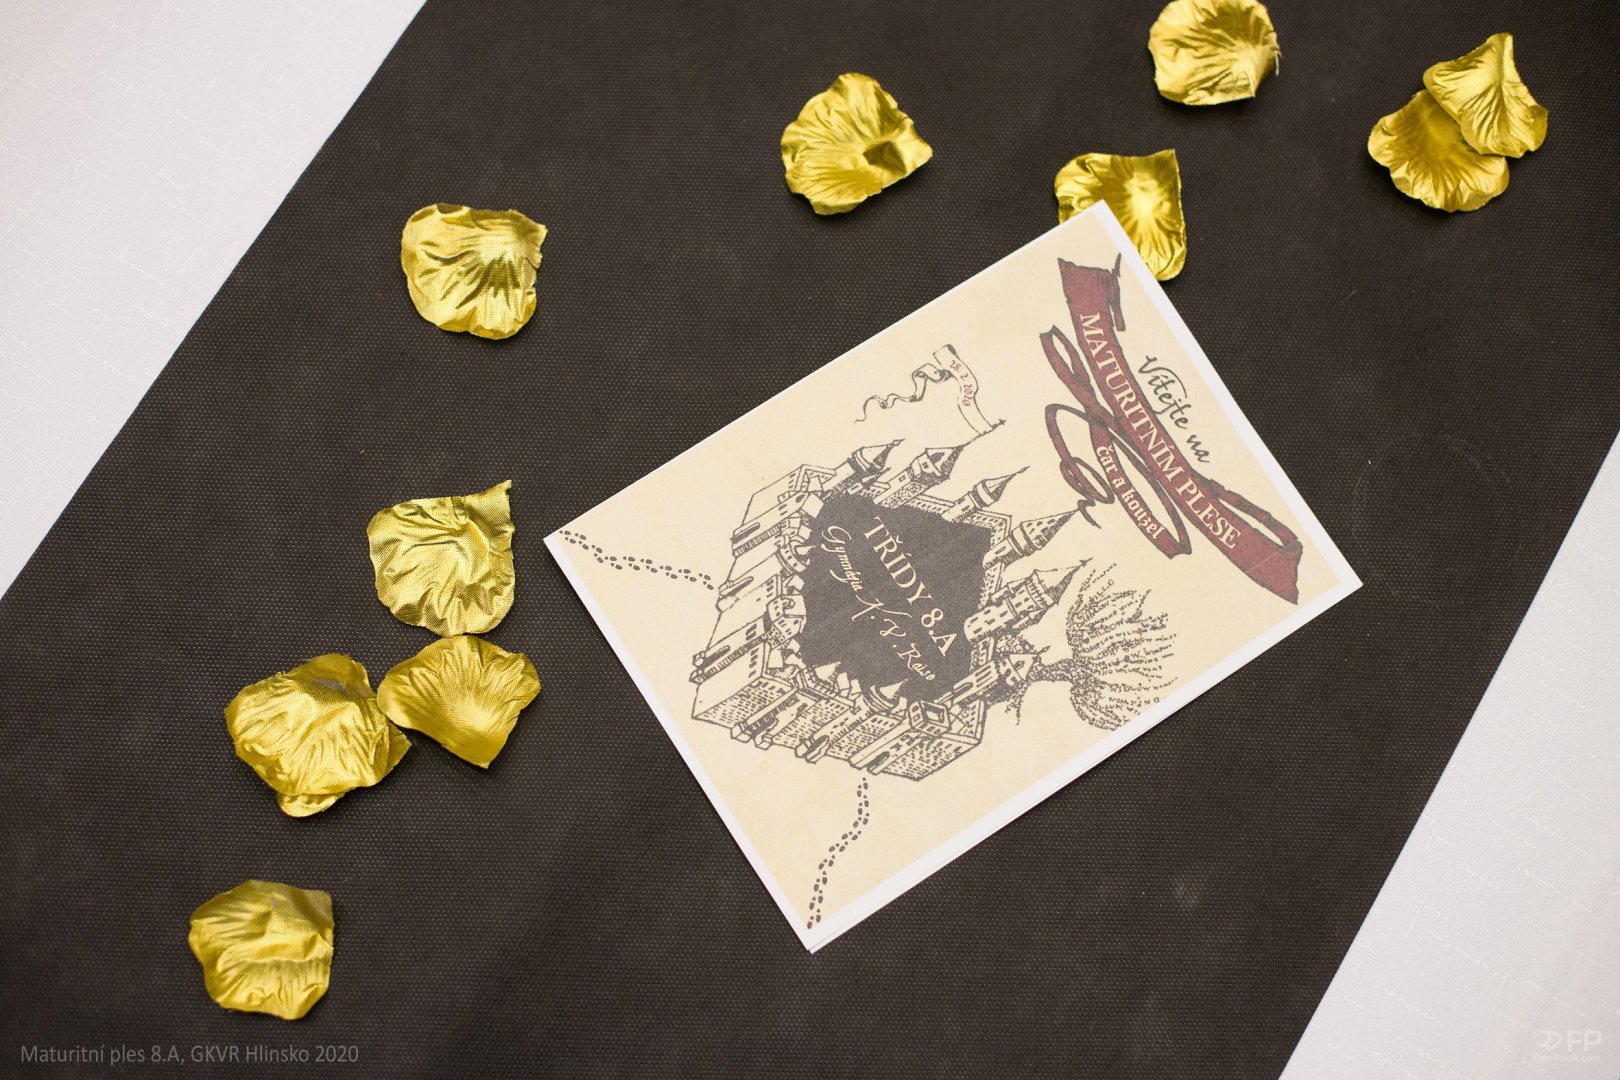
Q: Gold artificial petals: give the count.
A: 11